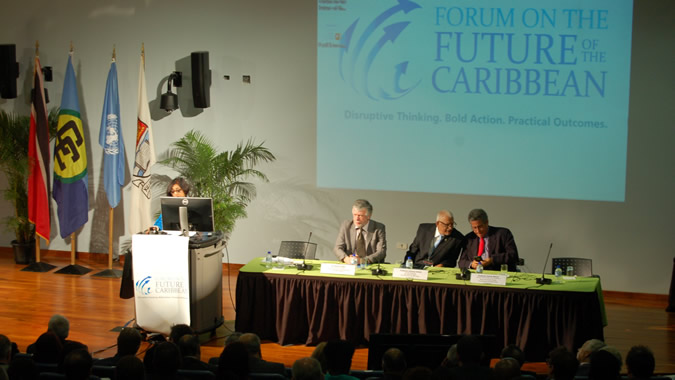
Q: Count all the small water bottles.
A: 5